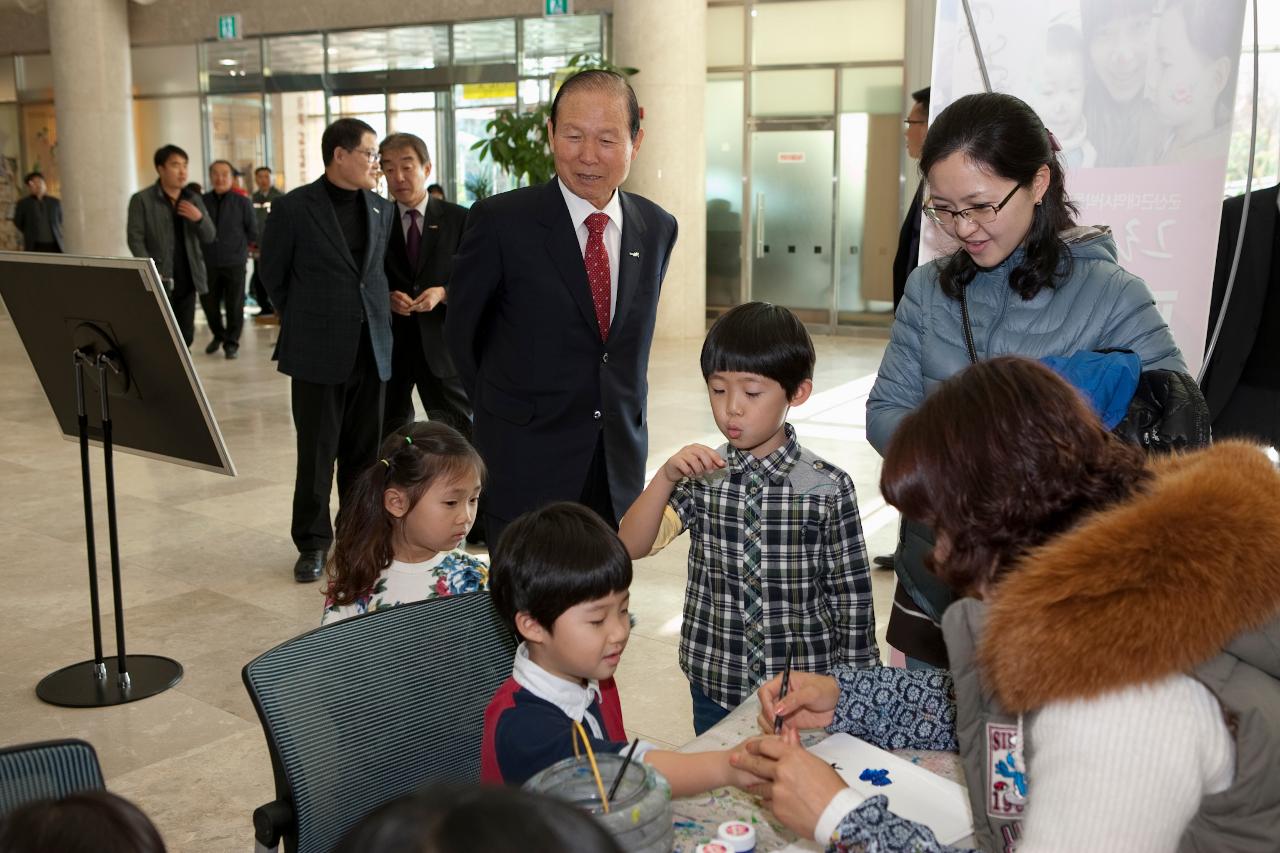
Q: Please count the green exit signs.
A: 2